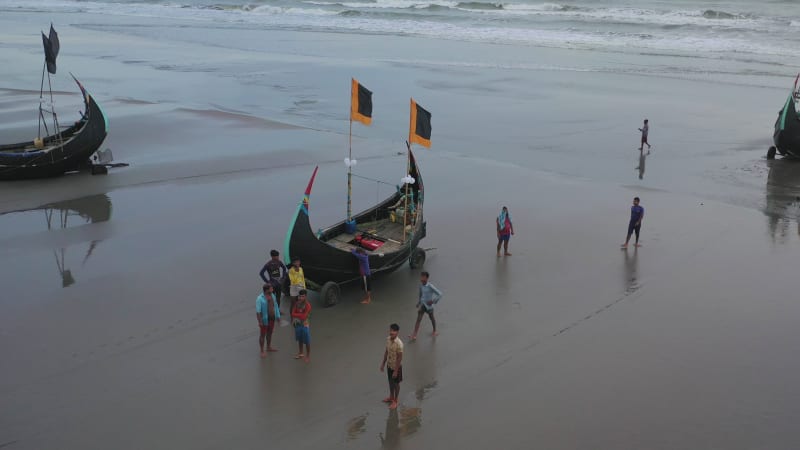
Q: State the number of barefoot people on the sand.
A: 10